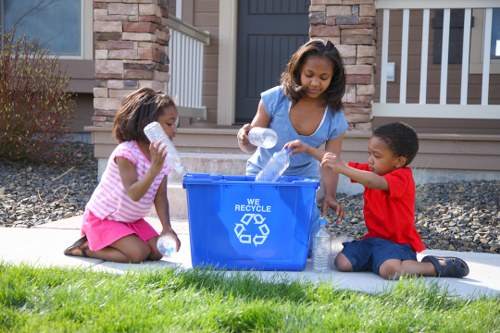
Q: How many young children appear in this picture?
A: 2